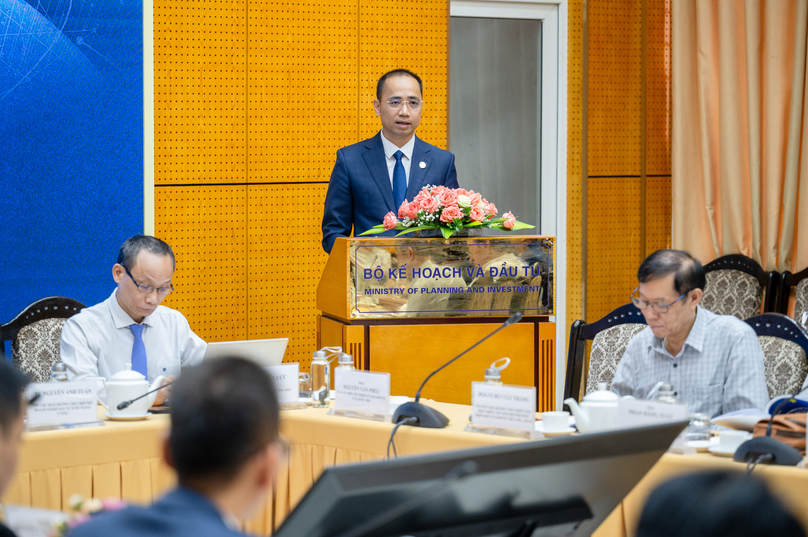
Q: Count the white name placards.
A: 5